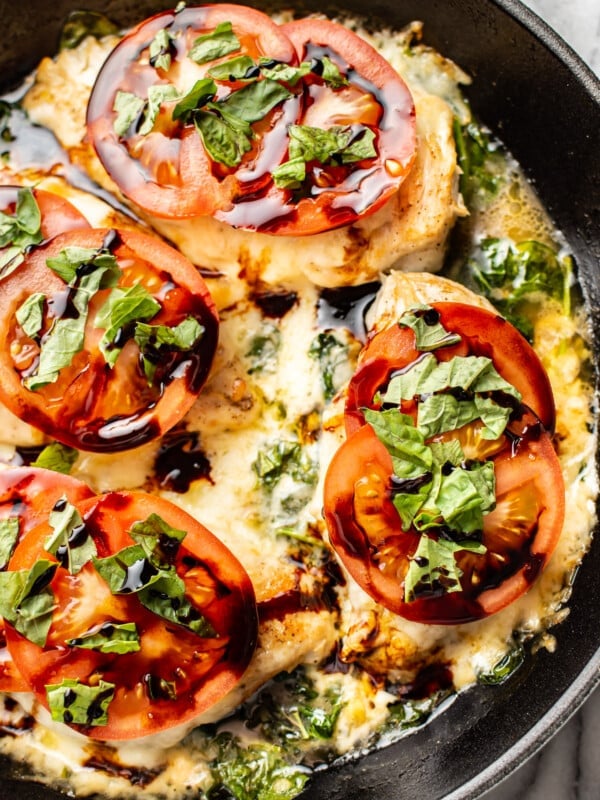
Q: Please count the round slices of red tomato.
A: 8